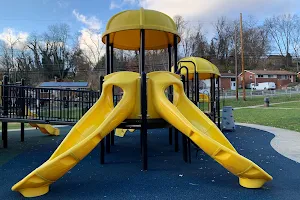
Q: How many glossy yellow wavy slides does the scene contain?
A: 2